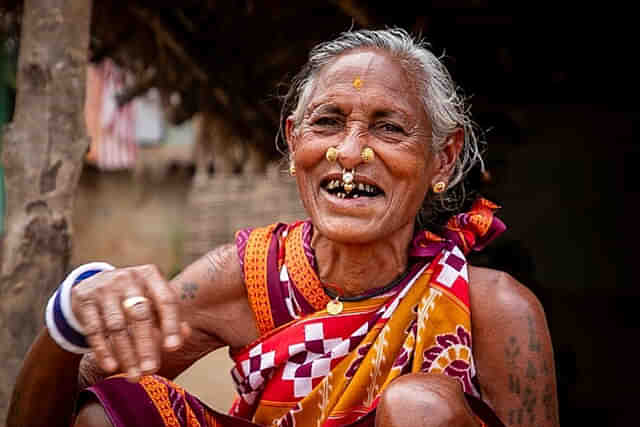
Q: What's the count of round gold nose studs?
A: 2